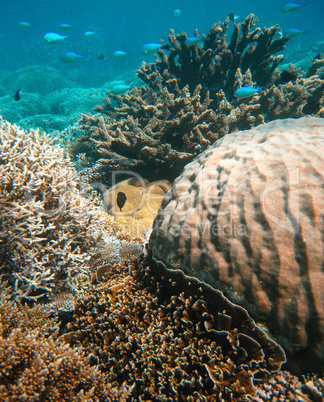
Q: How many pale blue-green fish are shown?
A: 13